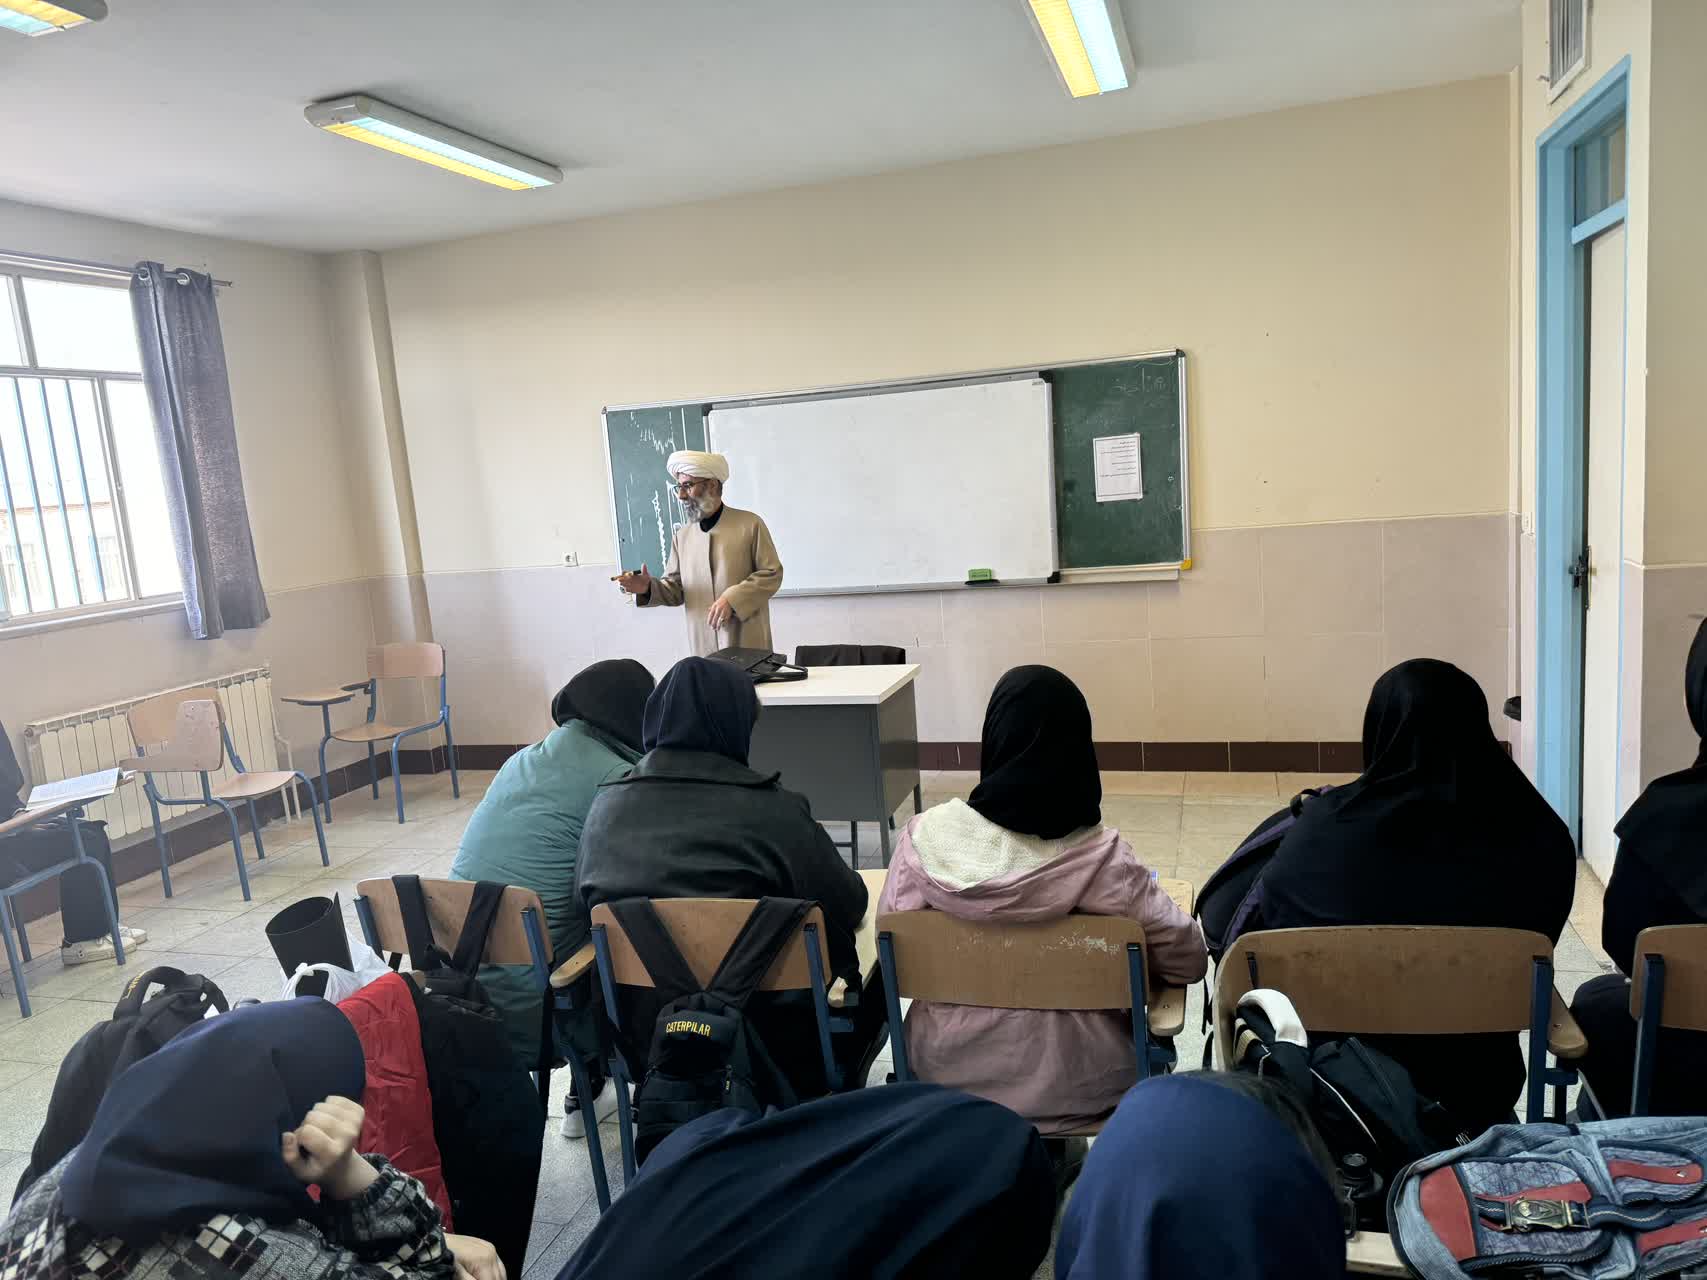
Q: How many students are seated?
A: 9